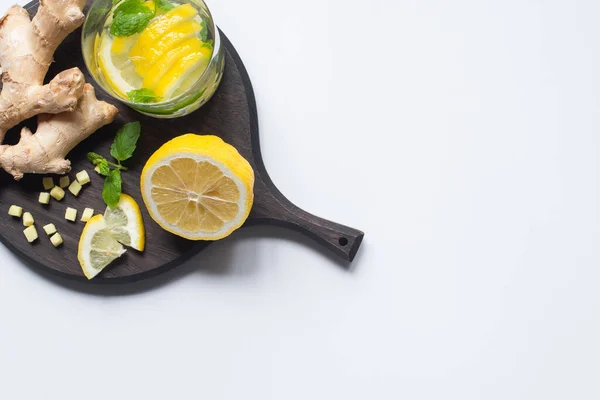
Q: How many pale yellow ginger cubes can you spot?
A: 13